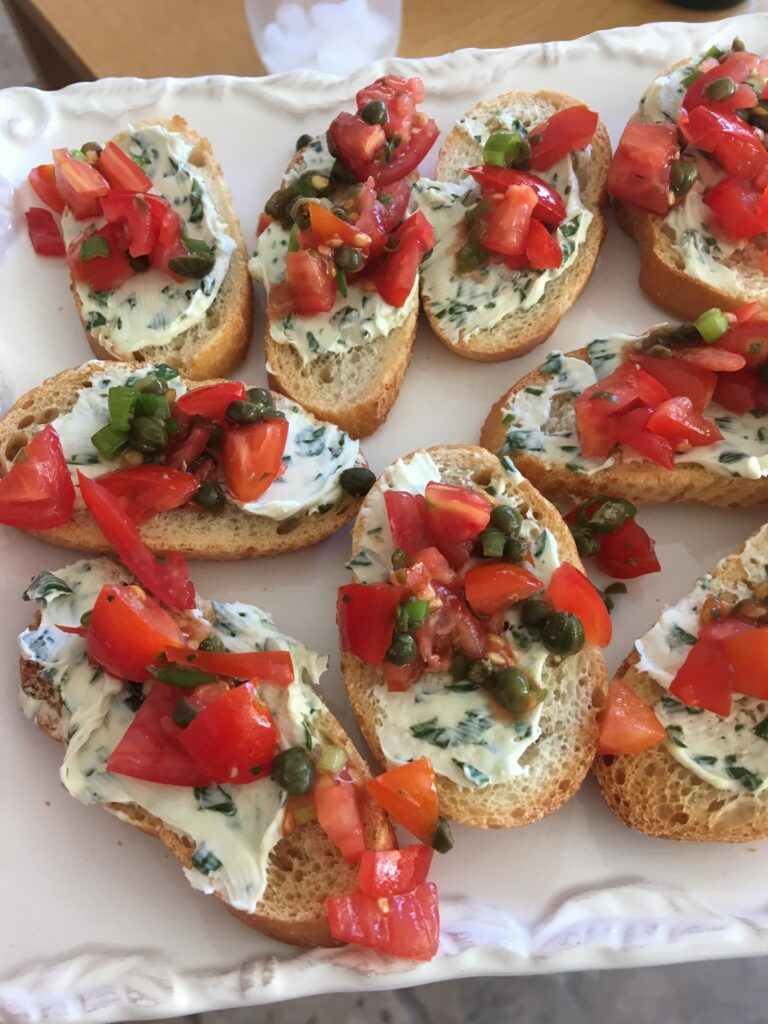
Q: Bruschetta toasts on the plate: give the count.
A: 9